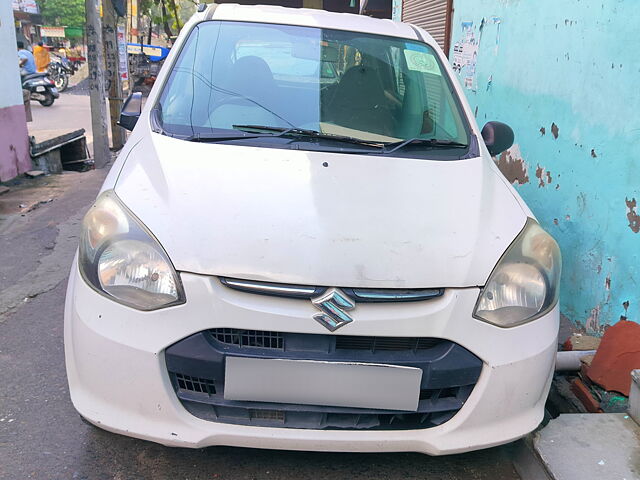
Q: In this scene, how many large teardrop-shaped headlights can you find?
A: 2